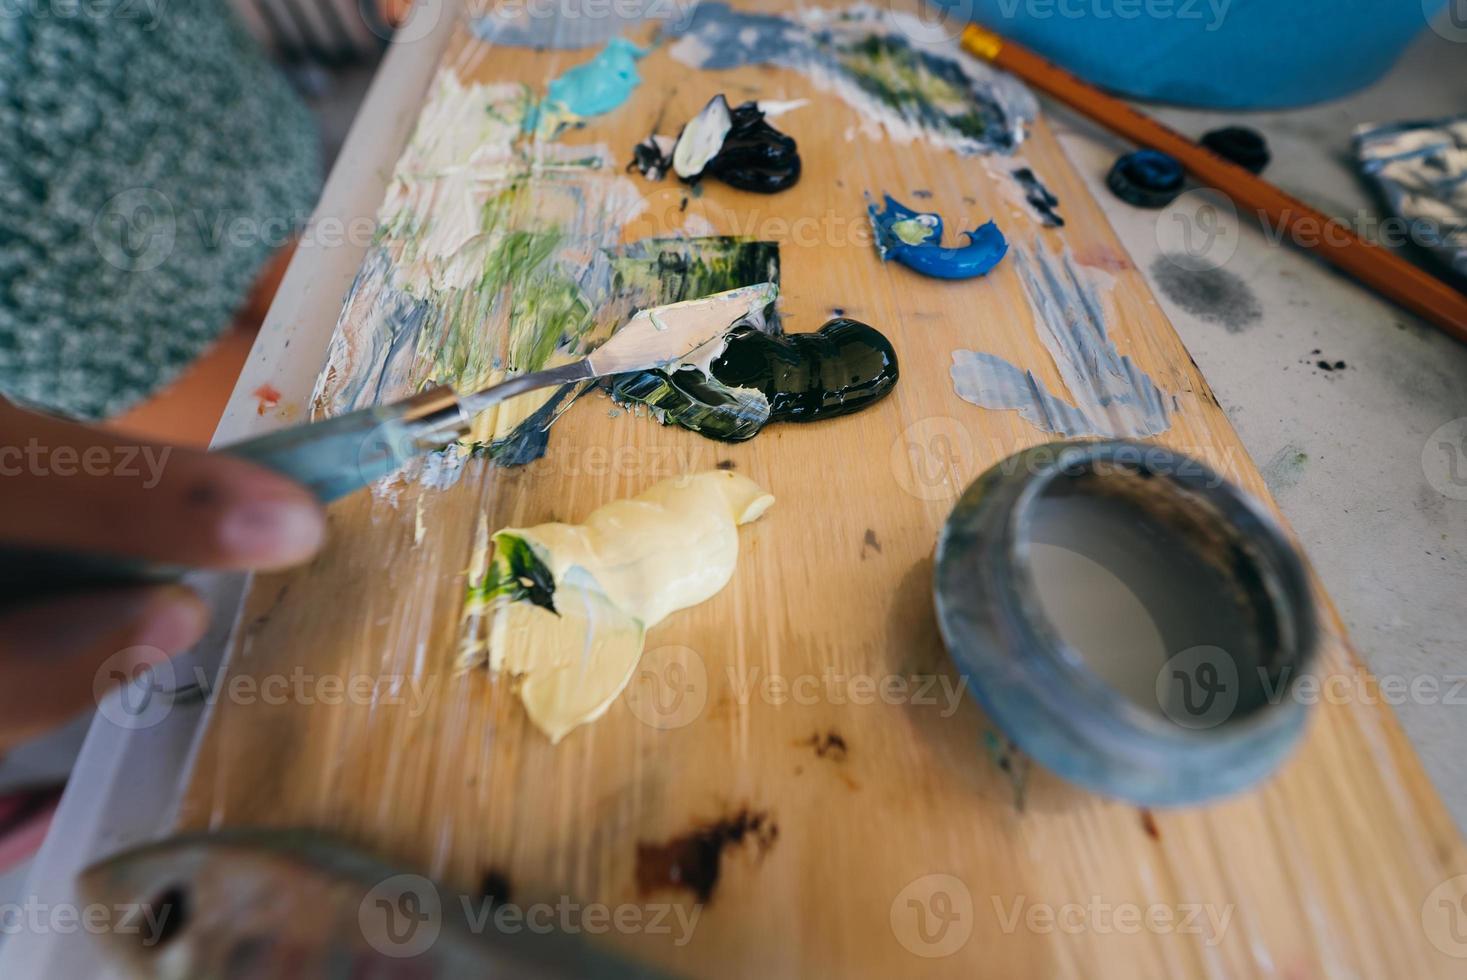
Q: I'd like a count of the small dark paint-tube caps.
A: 2